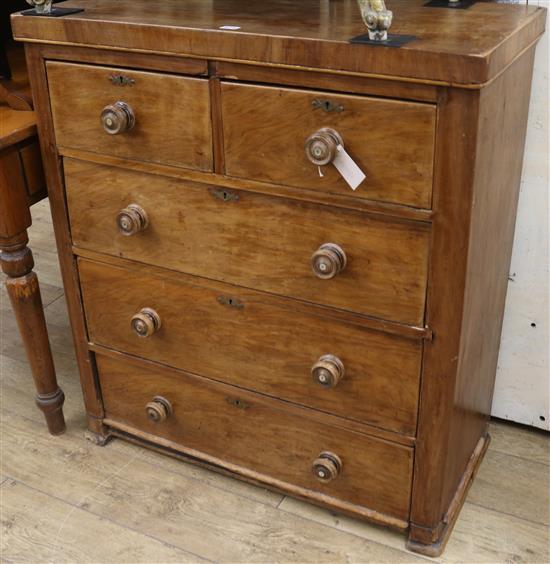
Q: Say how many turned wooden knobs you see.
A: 8